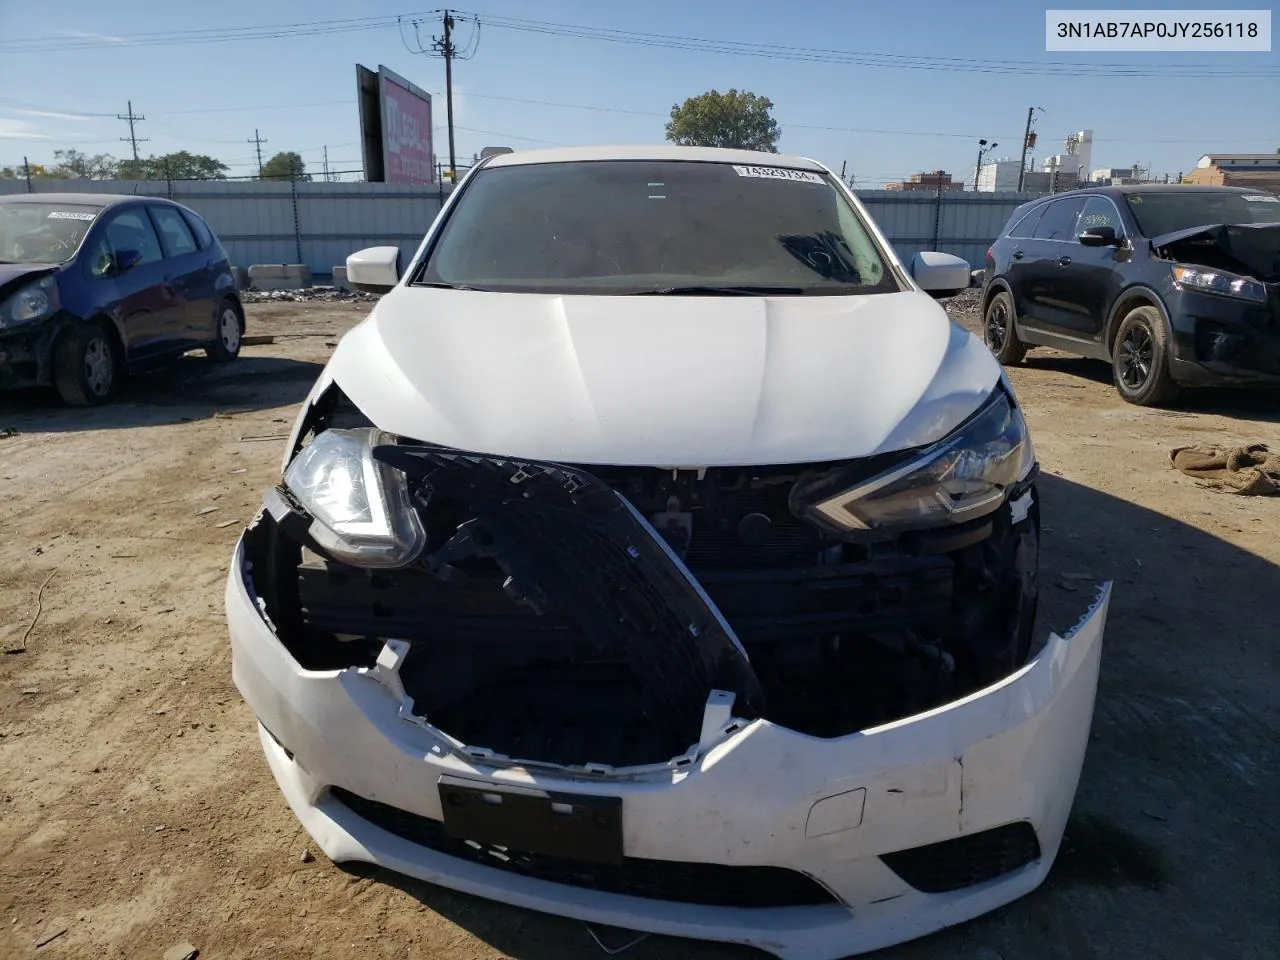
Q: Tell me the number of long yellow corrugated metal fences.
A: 0